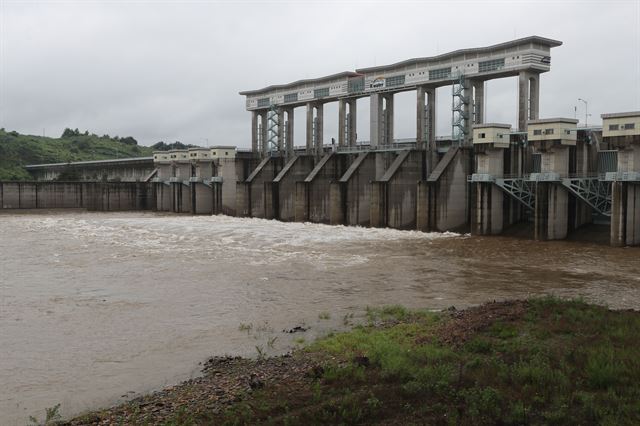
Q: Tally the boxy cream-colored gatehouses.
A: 7